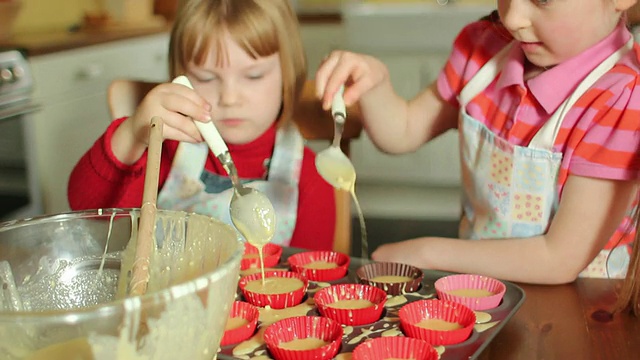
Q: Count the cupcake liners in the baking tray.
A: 10